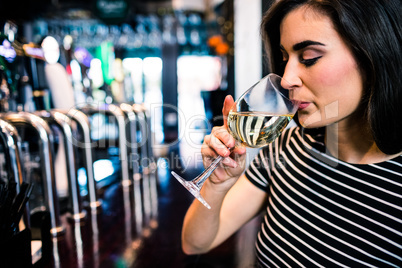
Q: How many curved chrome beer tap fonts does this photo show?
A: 8